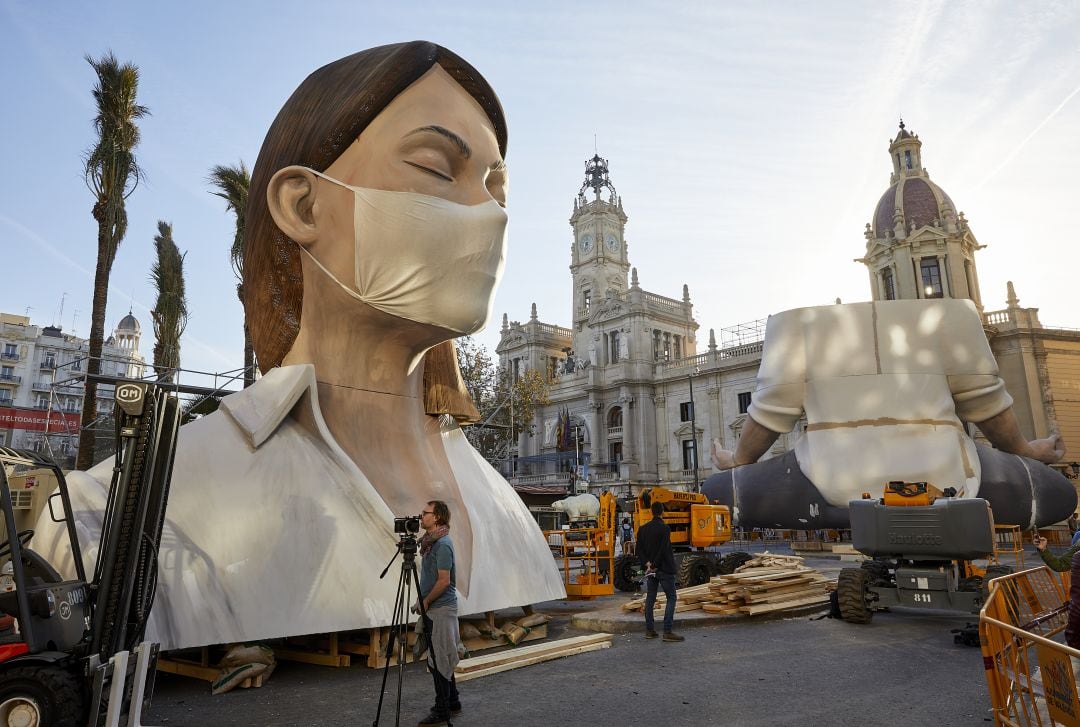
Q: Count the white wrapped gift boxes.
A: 0